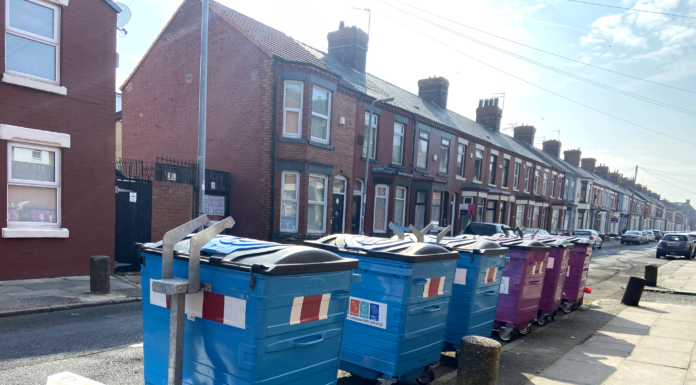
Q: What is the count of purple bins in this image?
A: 3